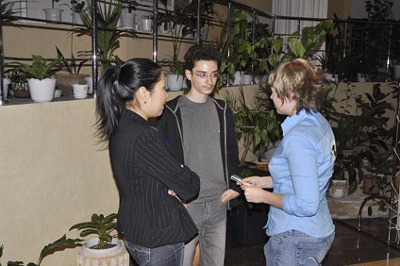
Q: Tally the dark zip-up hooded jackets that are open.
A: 1